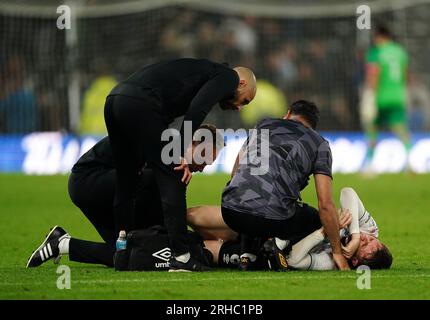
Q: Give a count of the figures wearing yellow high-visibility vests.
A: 2